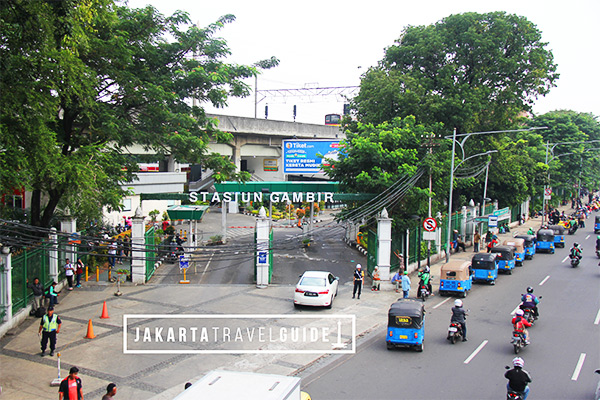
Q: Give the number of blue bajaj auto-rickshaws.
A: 9